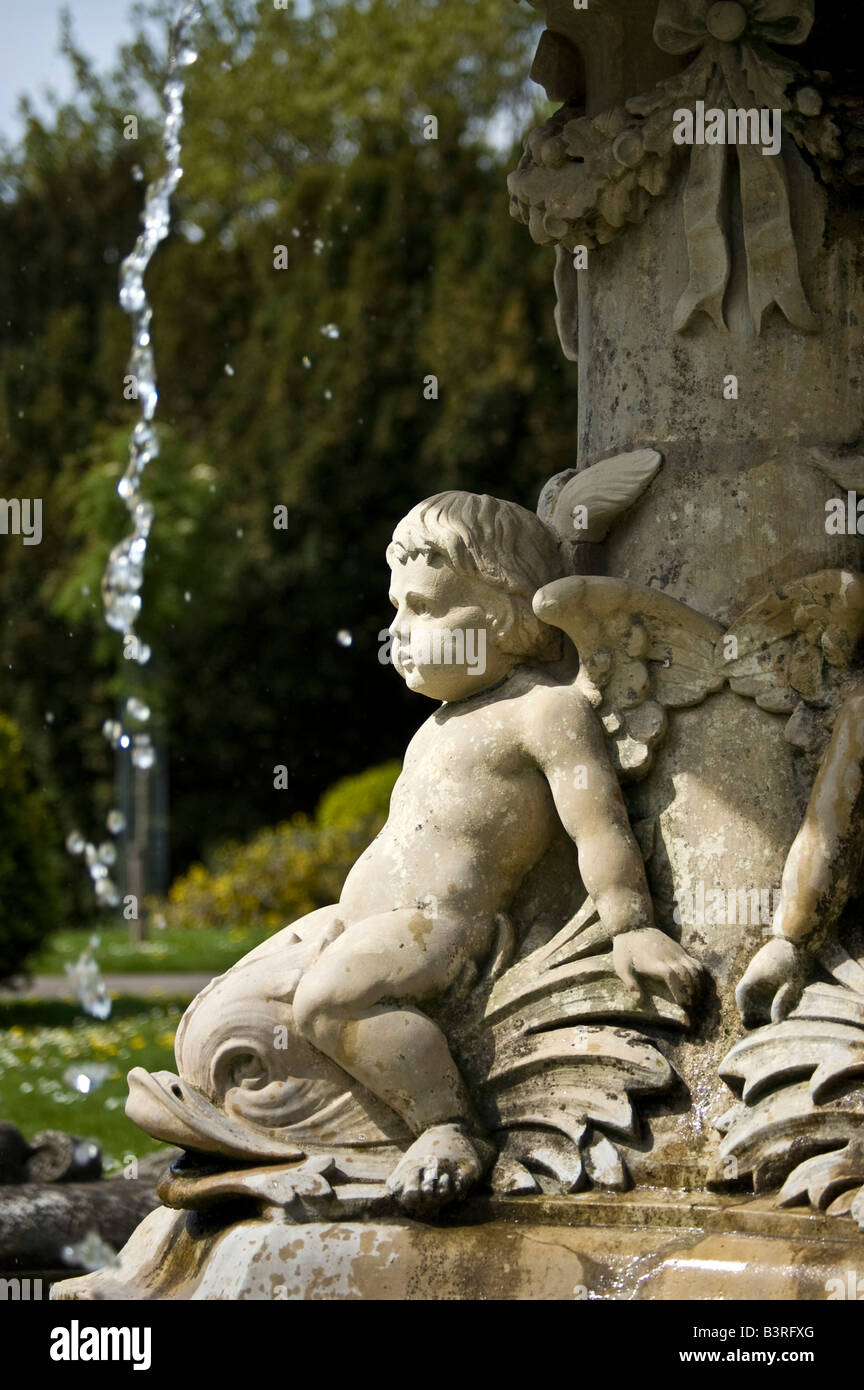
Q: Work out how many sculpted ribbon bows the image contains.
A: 1